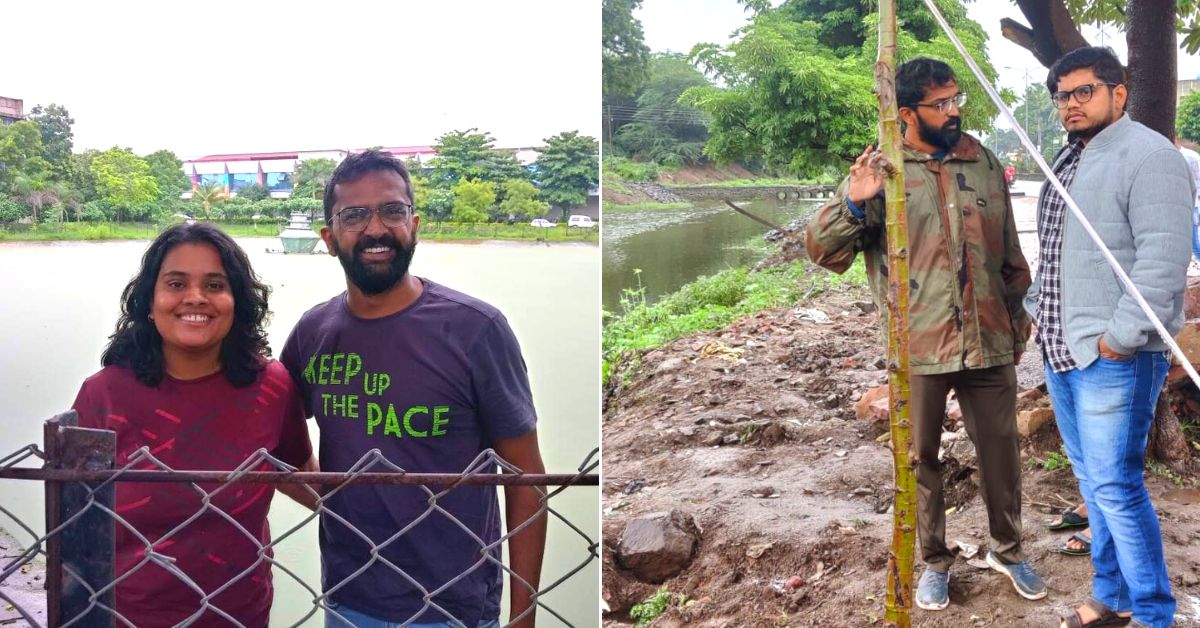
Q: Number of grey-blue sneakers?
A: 2